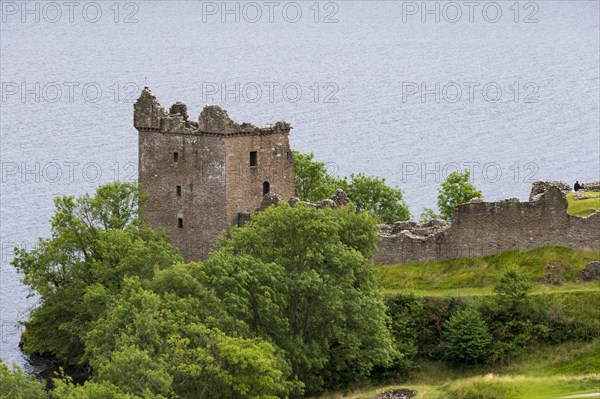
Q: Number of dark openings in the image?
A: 5